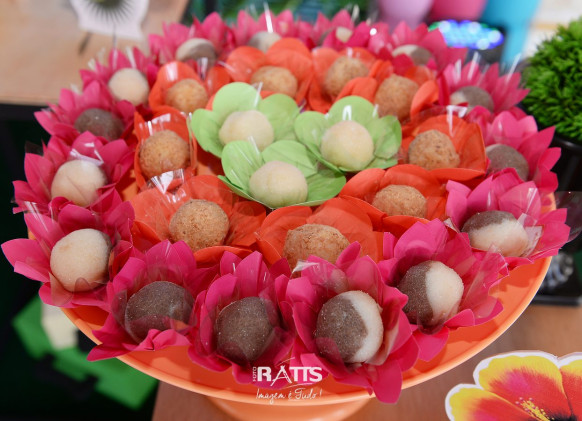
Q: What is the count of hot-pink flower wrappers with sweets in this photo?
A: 15